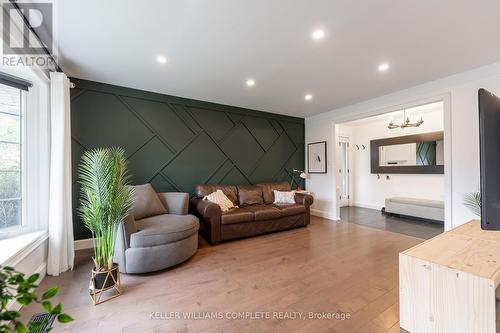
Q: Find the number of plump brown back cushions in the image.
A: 3